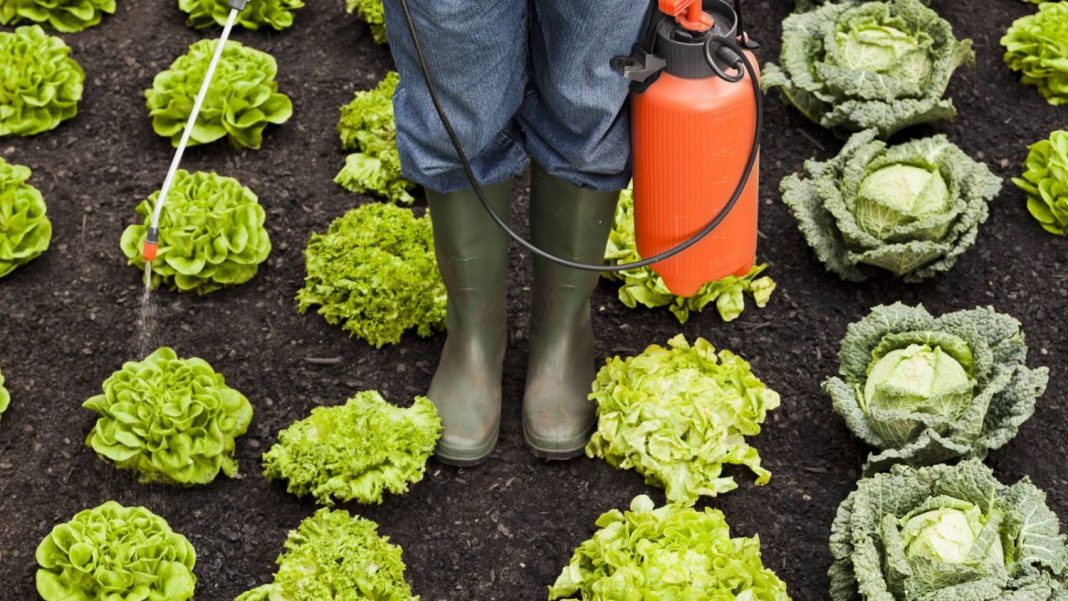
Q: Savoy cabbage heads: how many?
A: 4